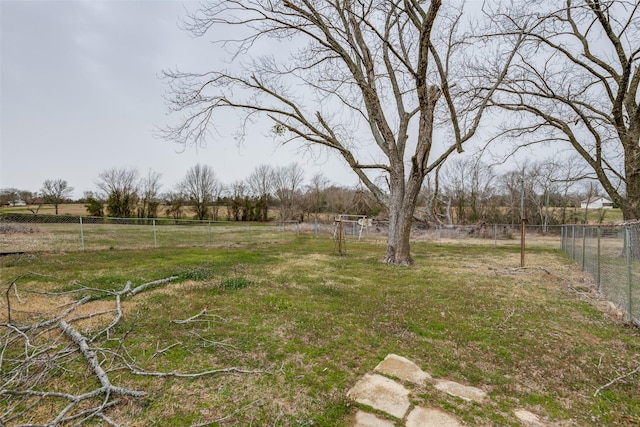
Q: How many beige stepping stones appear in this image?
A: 6